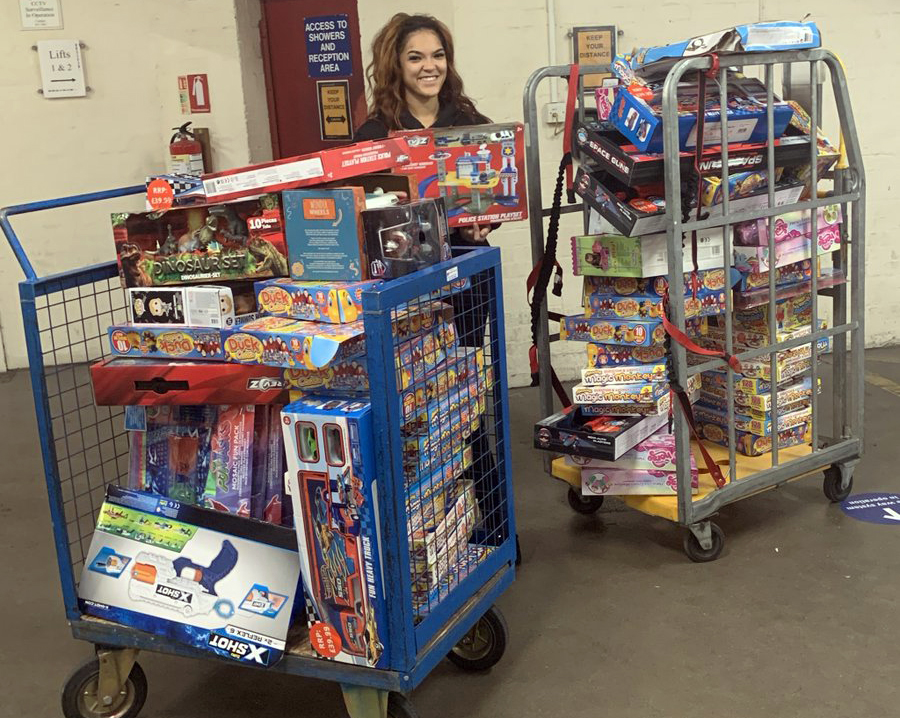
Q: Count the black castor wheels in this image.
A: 6